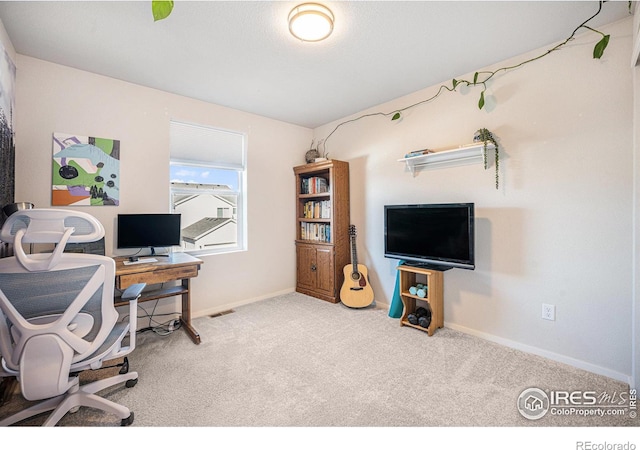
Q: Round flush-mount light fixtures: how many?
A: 1